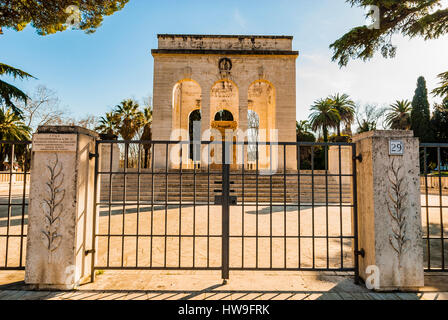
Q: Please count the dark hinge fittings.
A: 4